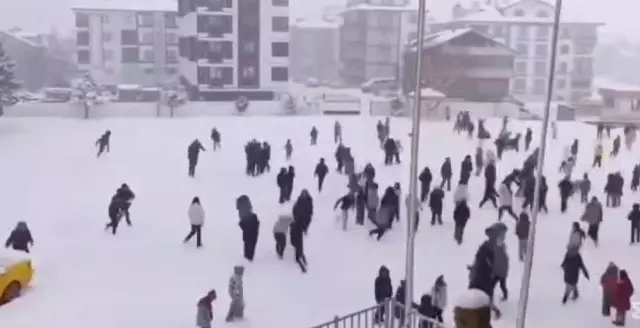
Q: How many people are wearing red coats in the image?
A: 2